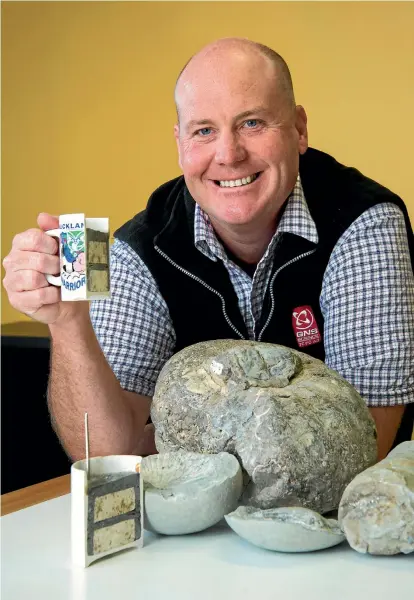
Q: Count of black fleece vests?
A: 1